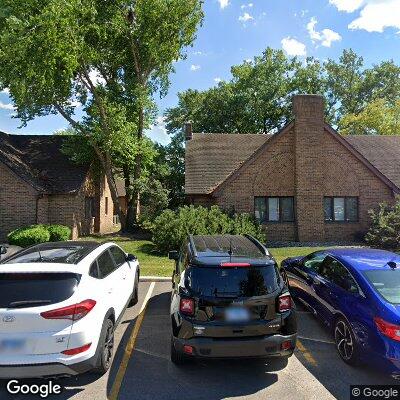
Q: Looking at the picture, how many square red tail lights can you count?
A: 2